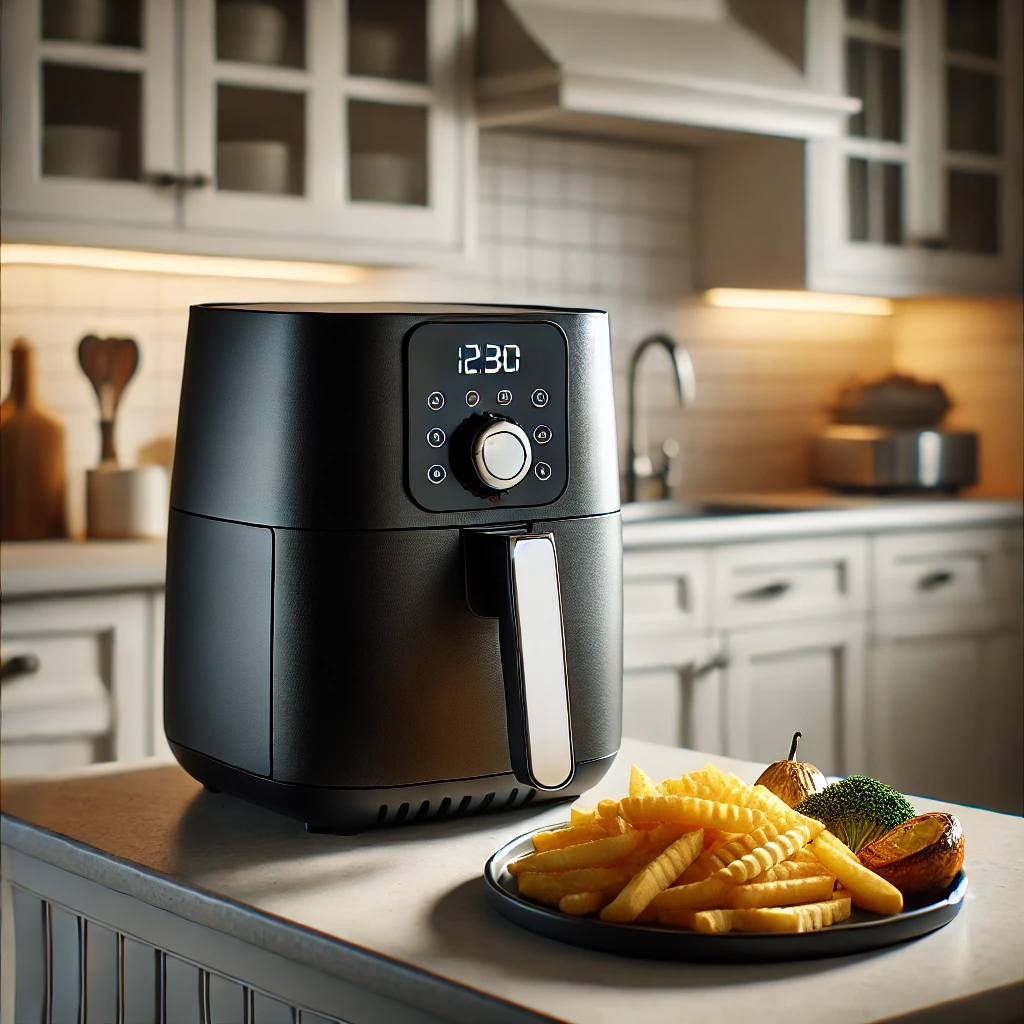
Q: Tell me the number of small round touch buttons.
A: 8